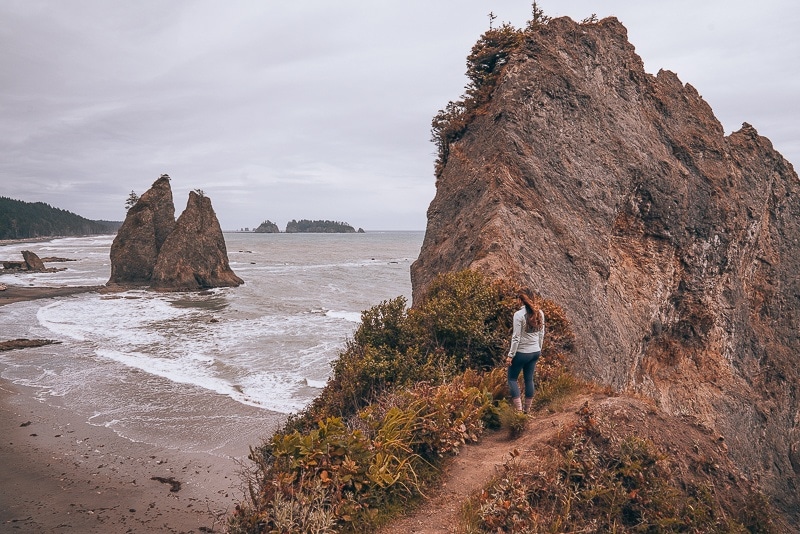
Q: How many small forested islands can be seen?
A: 2